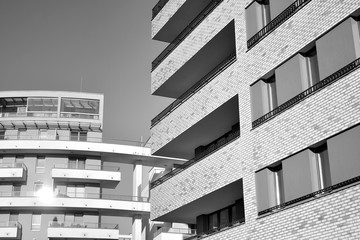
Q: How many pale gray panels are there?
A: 8